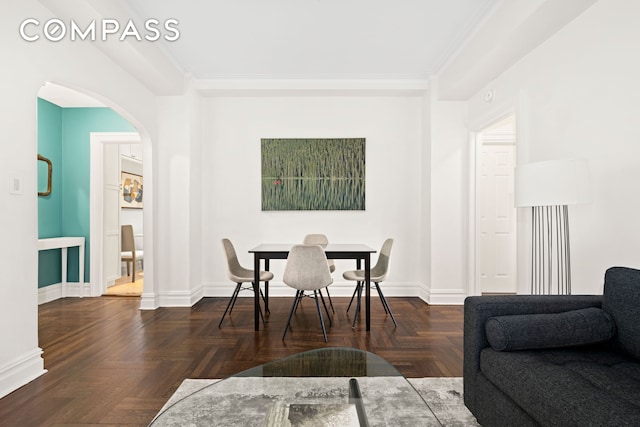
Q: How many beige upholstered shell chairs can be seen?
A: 4